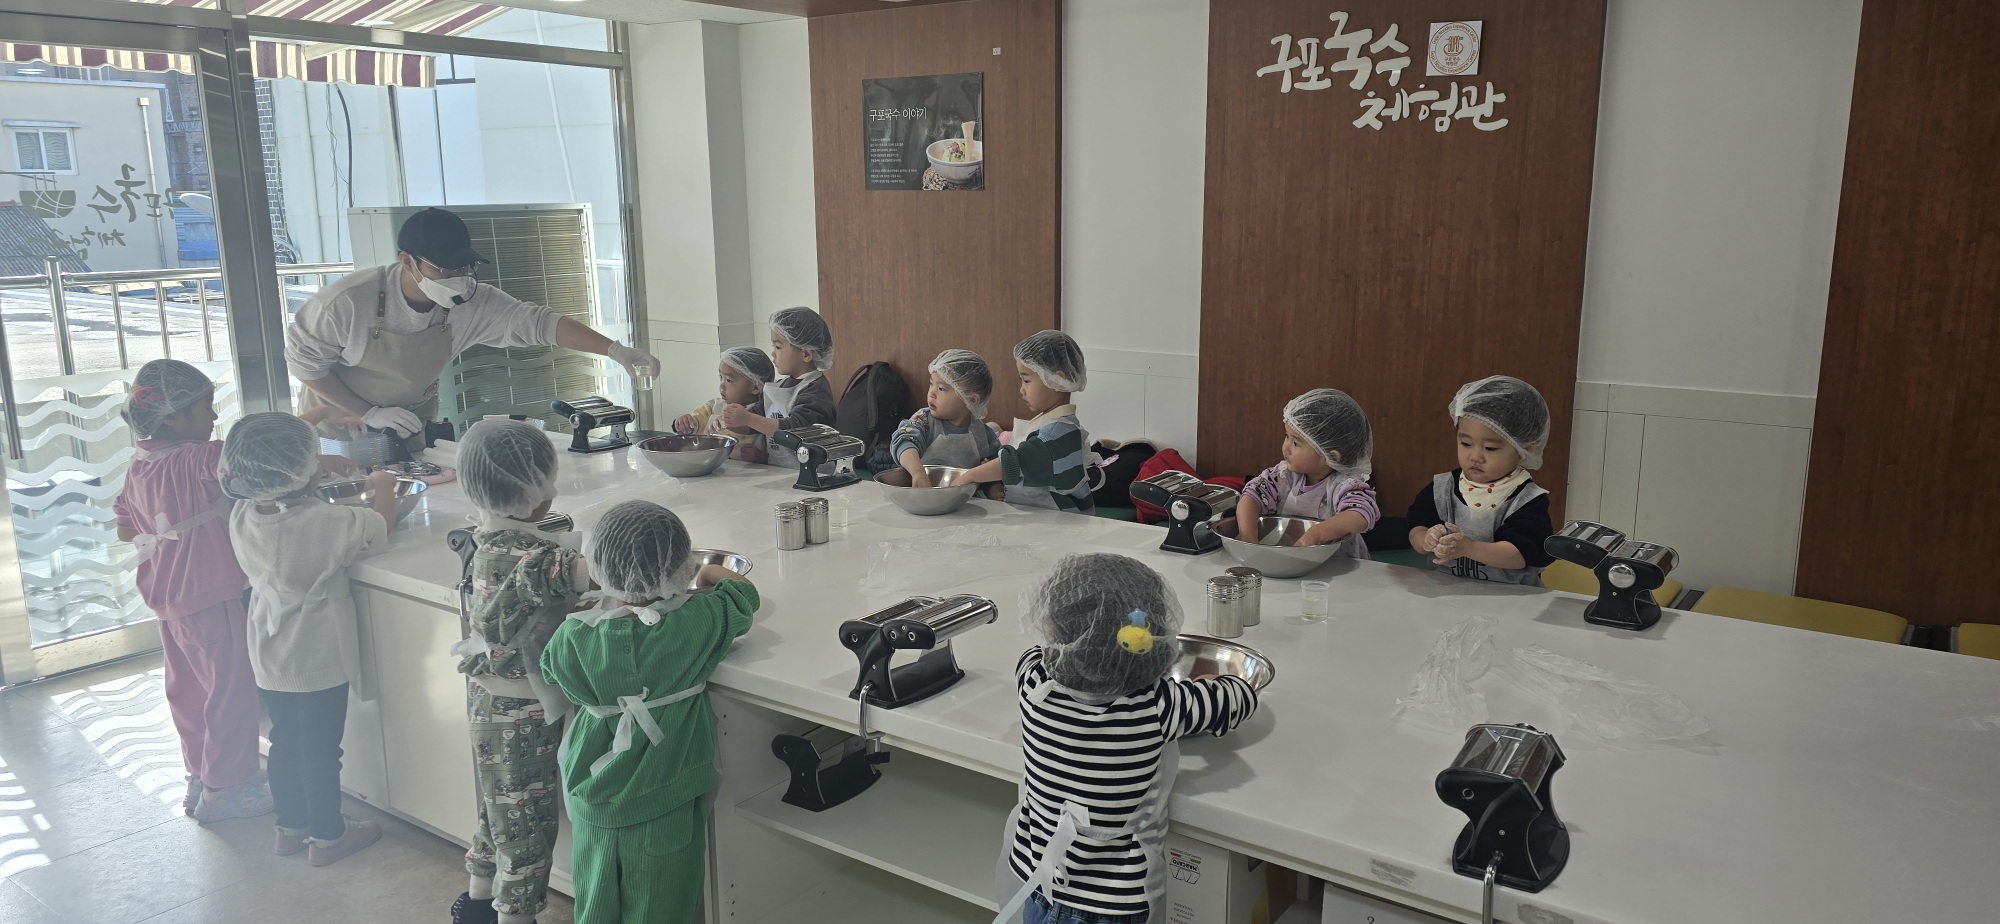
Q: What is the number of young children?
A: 11